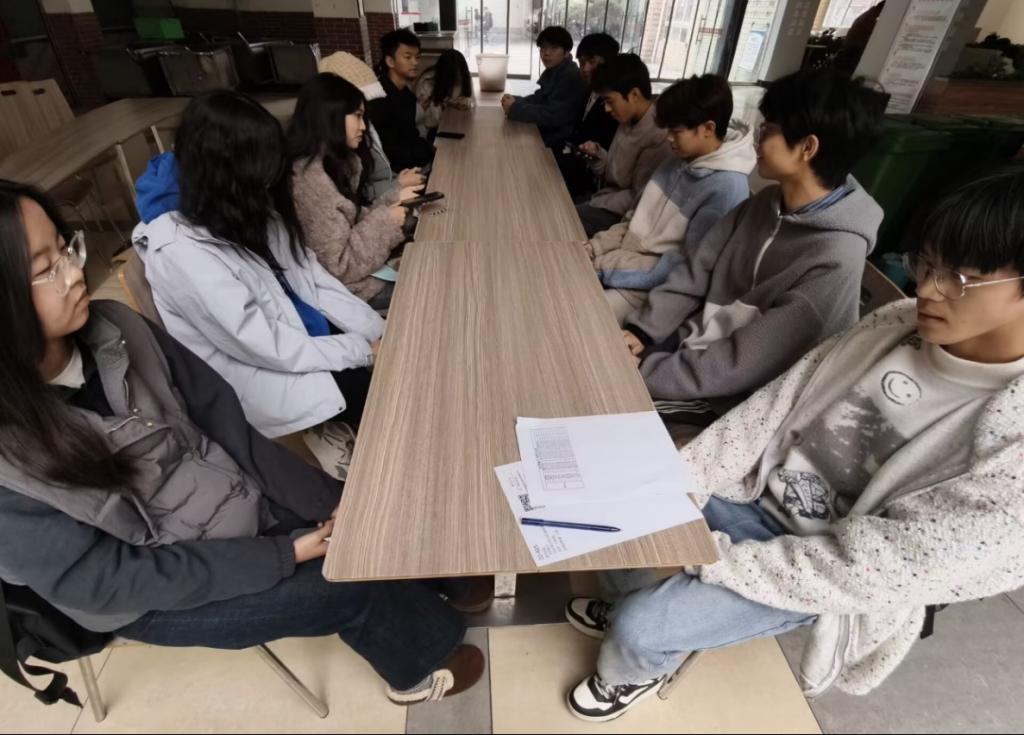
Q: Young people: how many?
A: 12